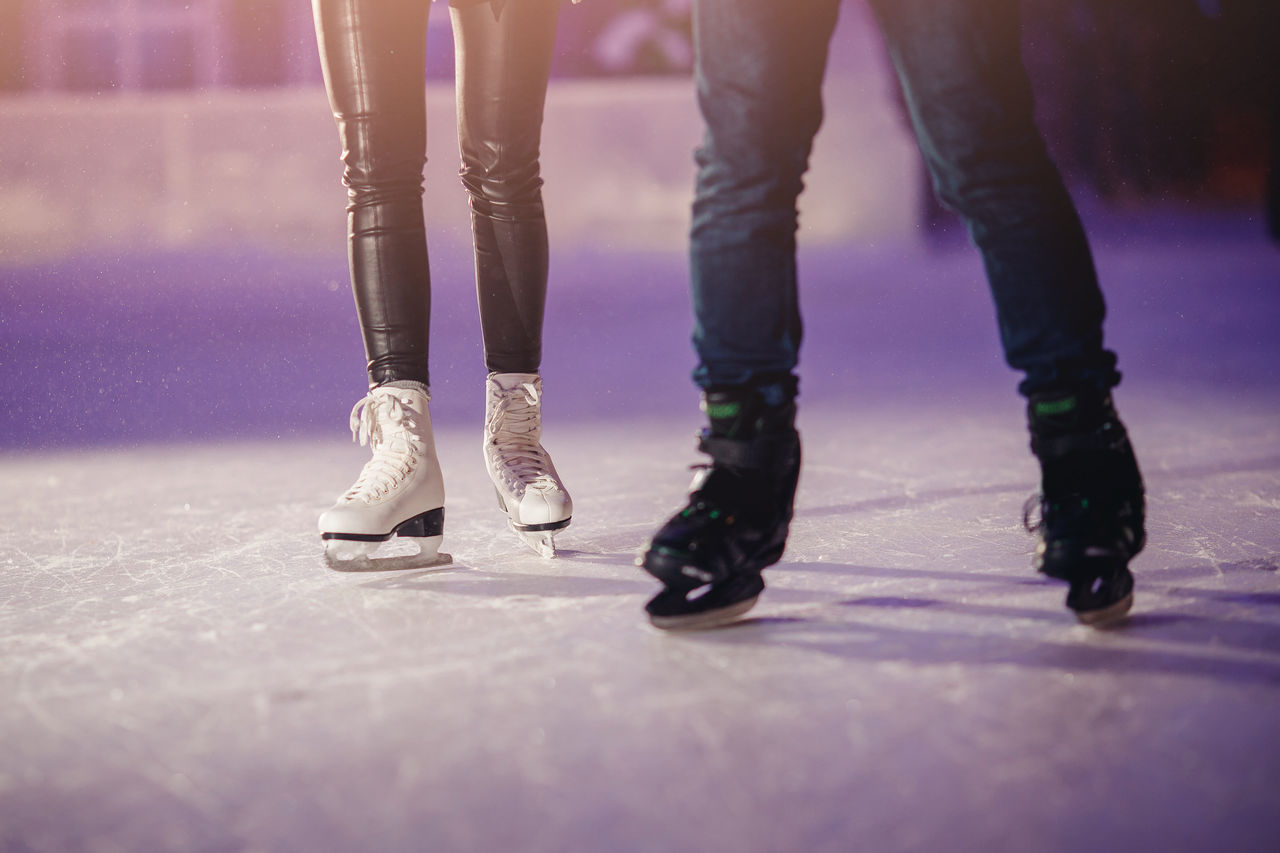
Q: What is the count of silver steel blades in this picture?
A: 4